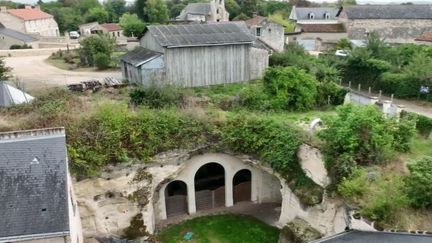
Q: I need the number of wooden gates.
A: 3